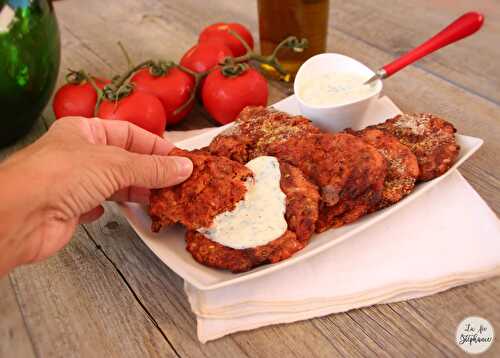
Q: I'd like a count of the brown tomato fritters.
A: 6